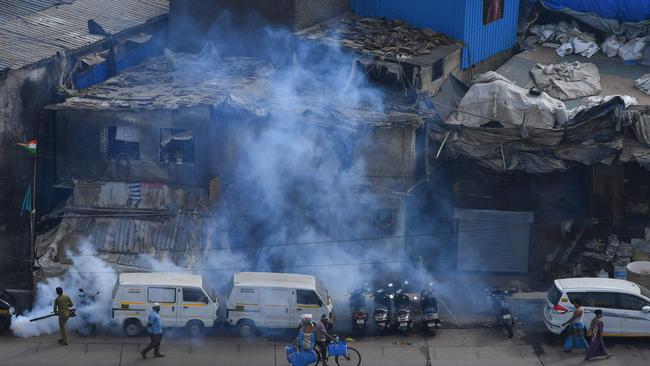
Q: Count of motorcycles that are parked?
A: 6